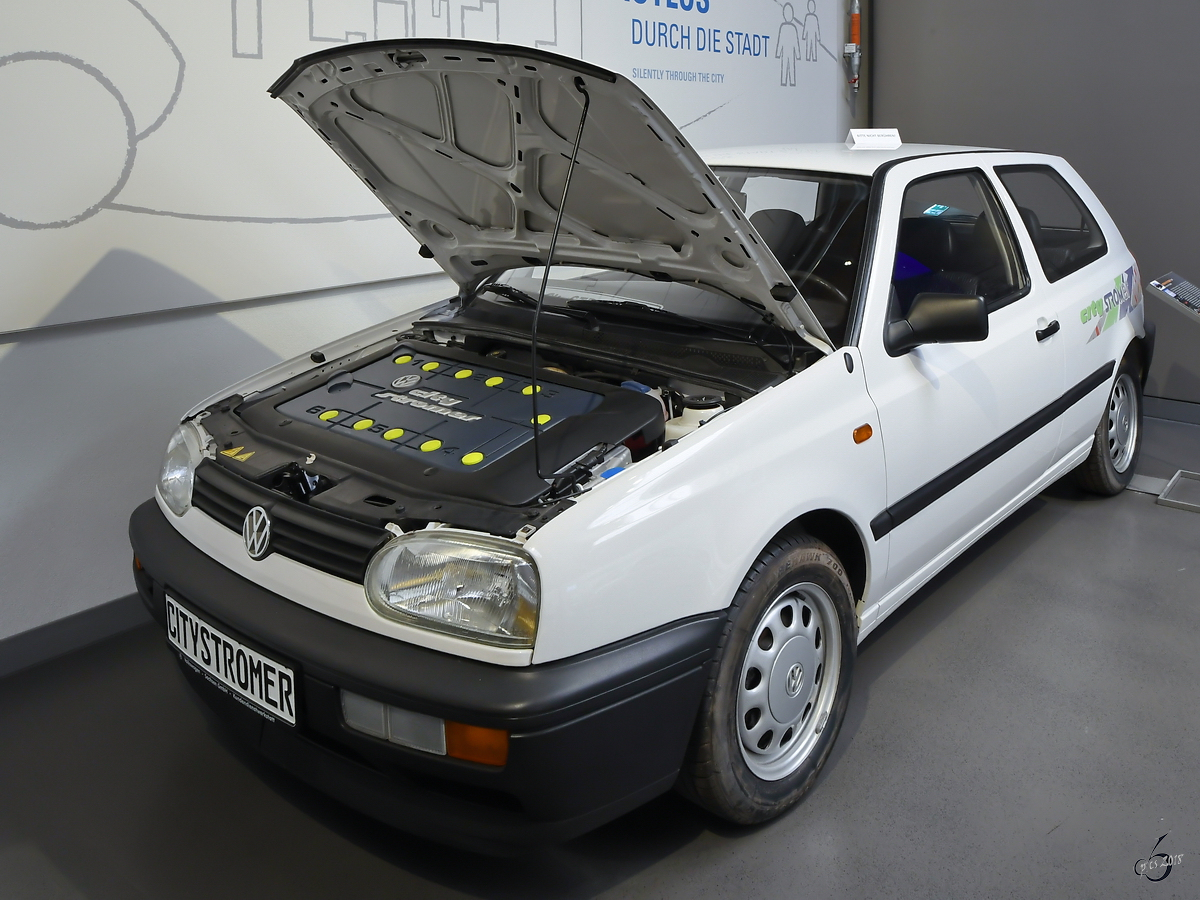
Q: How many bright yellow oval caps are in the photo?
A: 11